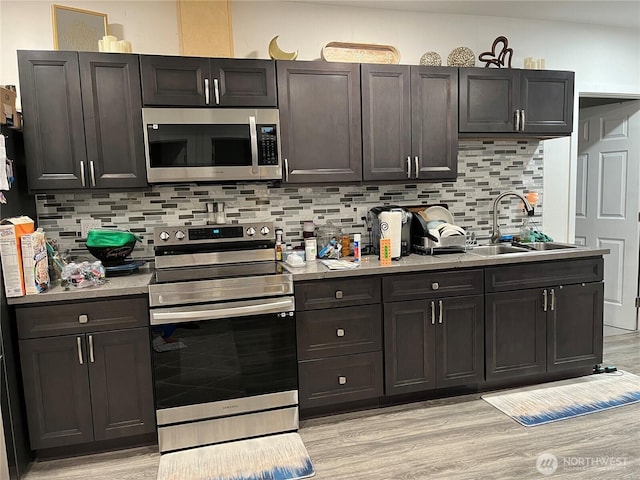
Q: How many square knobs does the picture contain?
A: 5